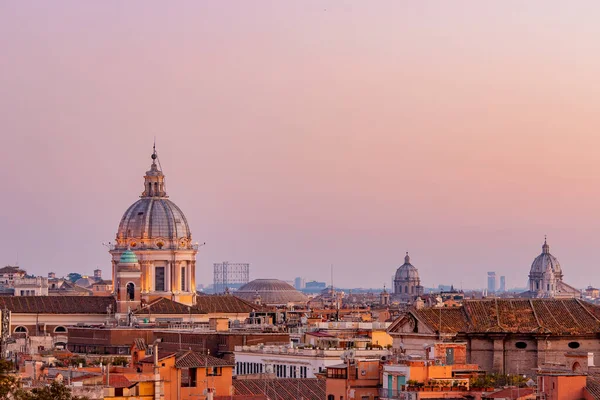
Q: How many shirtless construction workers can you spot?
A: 0